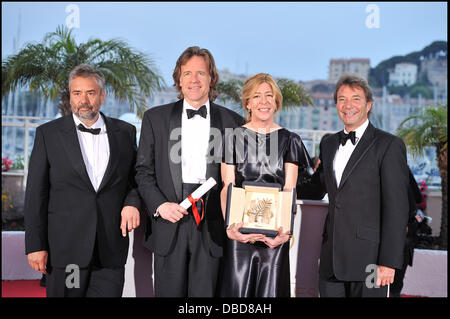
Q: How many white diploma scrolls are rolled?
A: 1